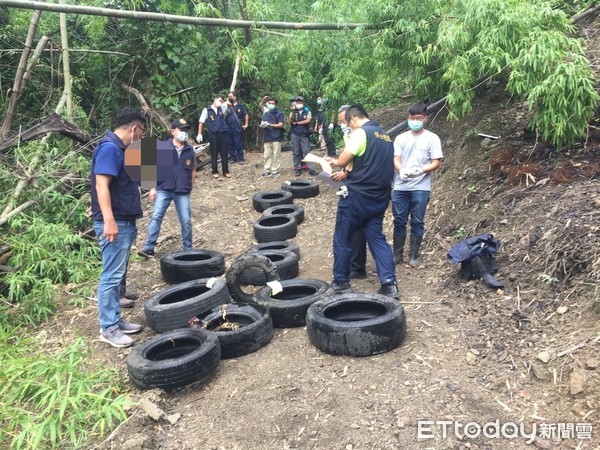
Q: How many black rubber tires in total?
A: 13